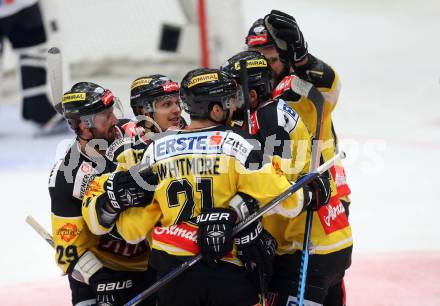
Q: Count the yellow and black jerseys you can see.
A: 5